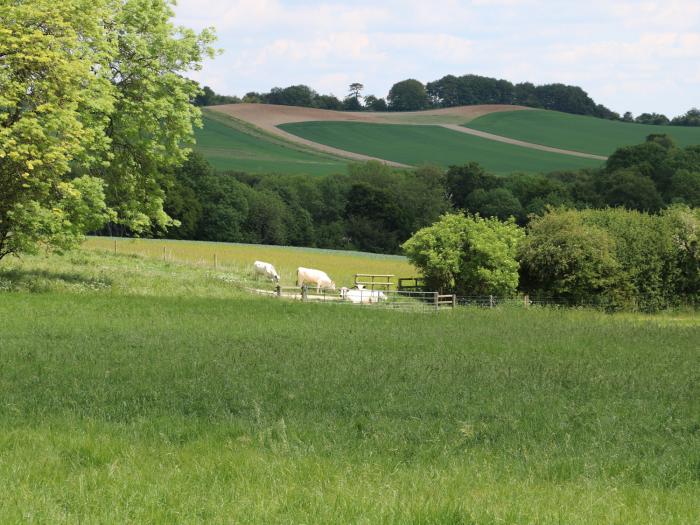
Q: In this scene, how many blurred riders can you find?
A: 0